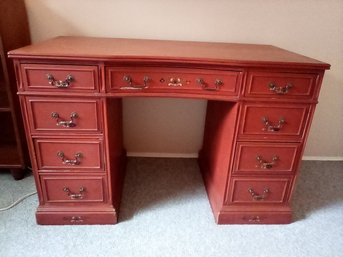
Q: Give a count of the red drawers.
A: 9